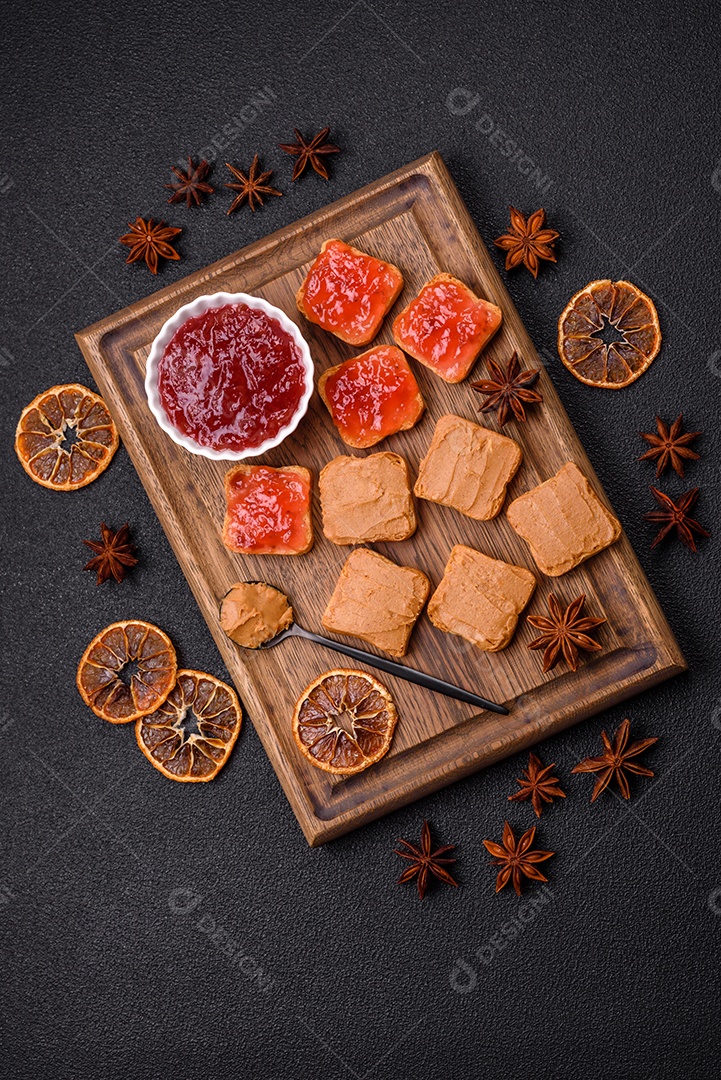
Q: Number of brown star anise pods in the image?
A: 14